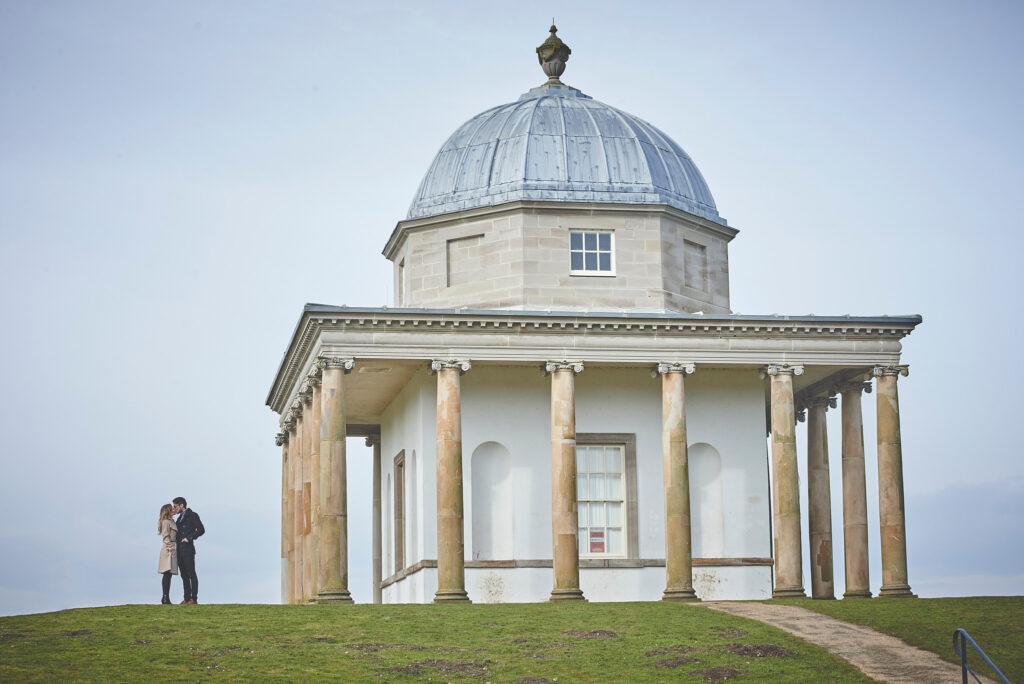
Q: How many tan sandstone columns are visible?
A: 14